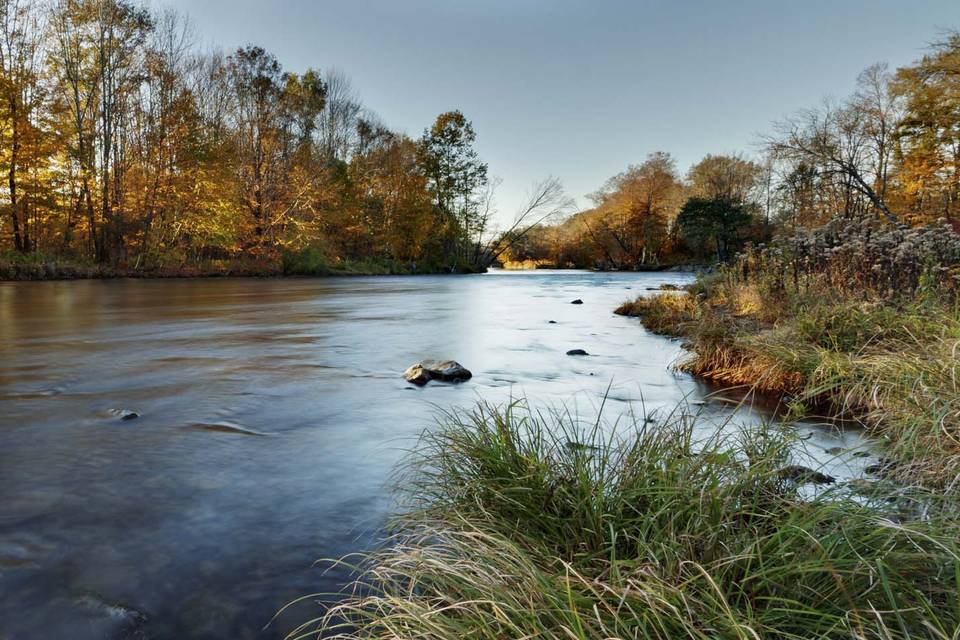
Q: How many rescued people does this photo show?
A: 0